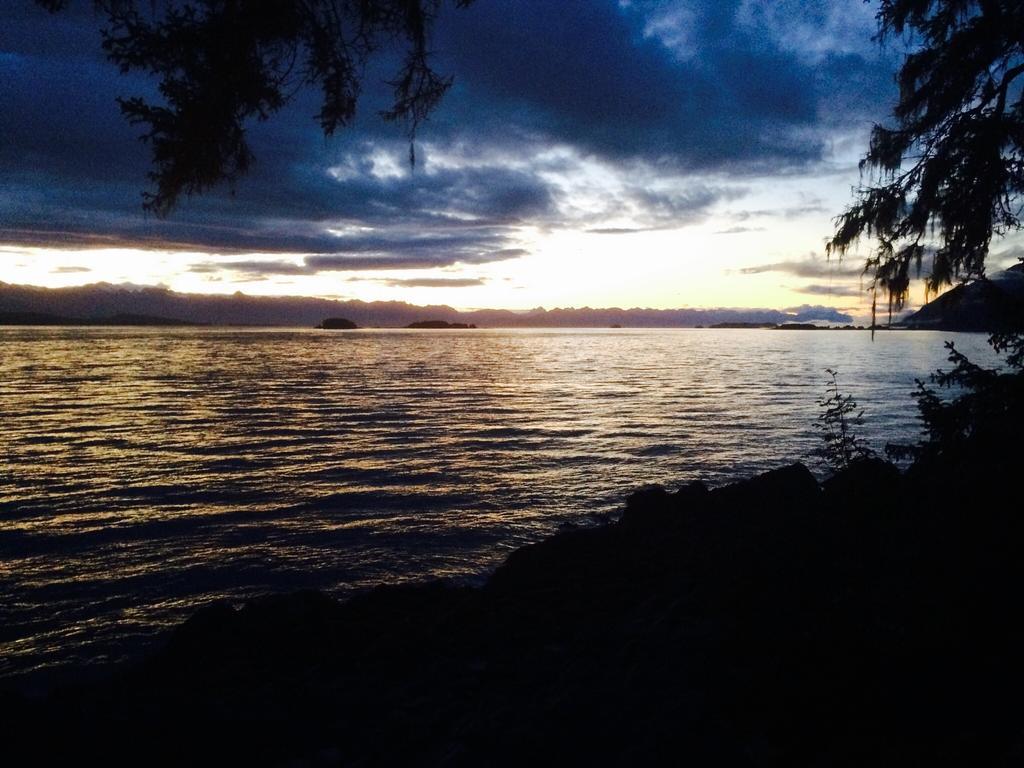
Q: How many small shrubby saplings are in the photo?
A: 1